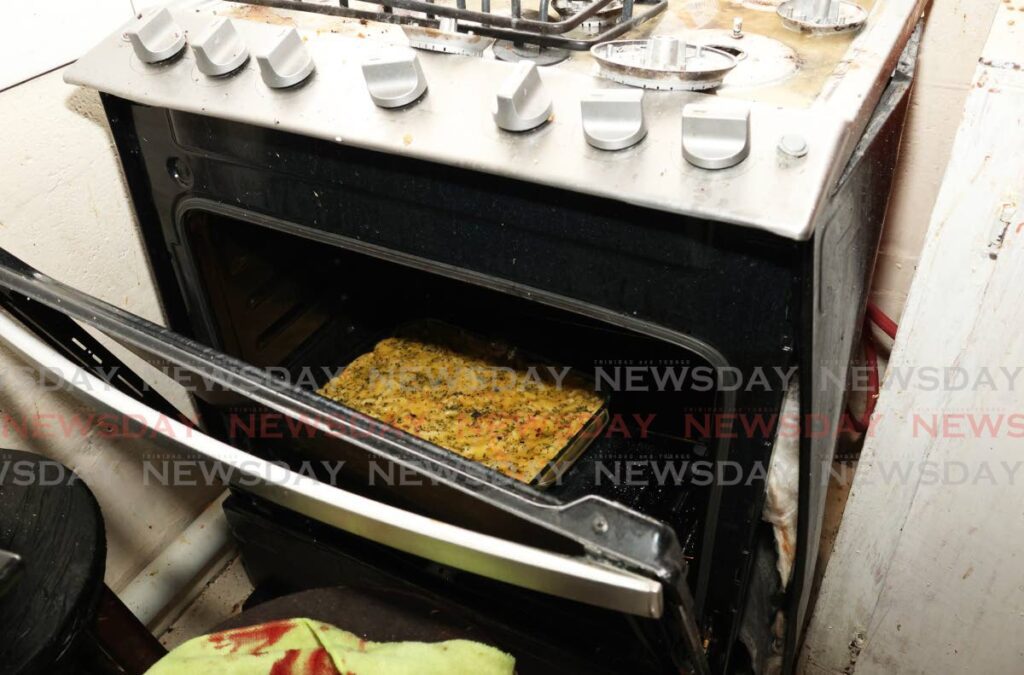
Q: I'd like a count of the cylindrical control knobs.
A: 7